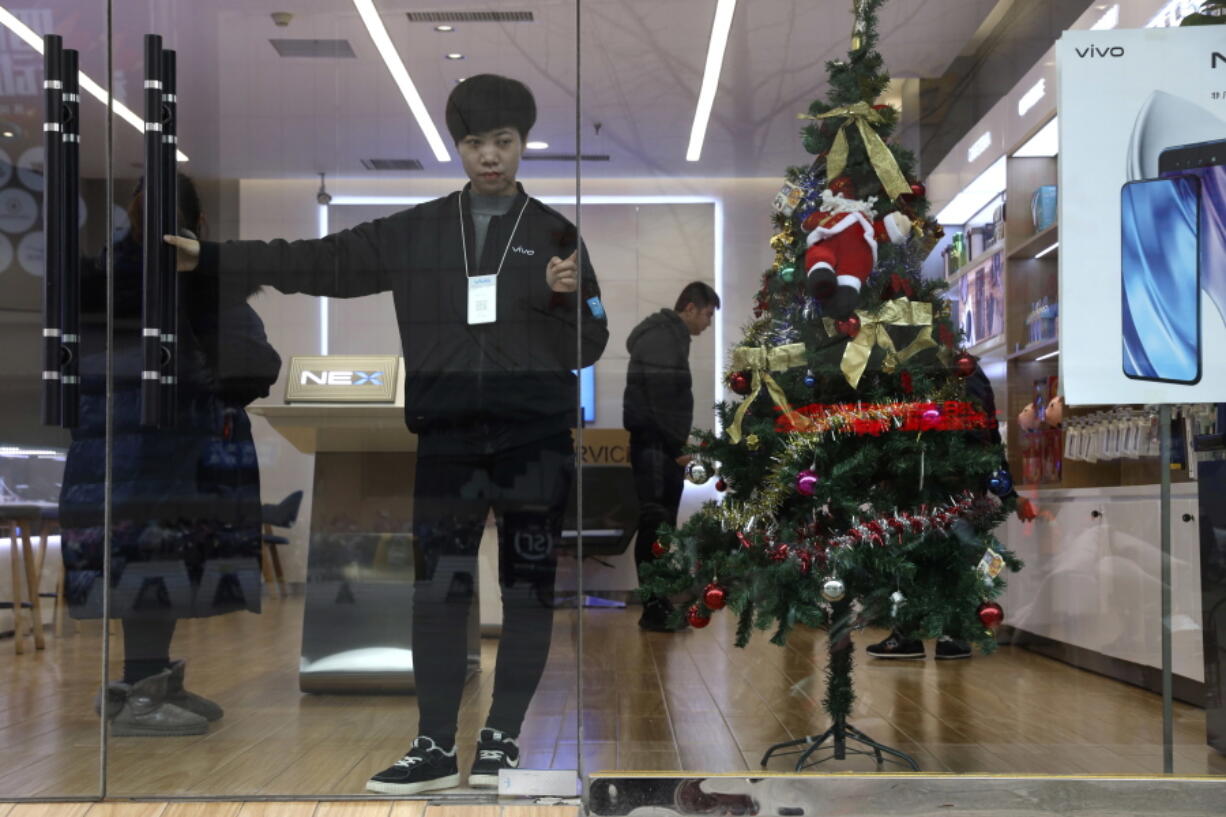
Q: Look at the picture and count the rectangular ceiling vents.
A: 4